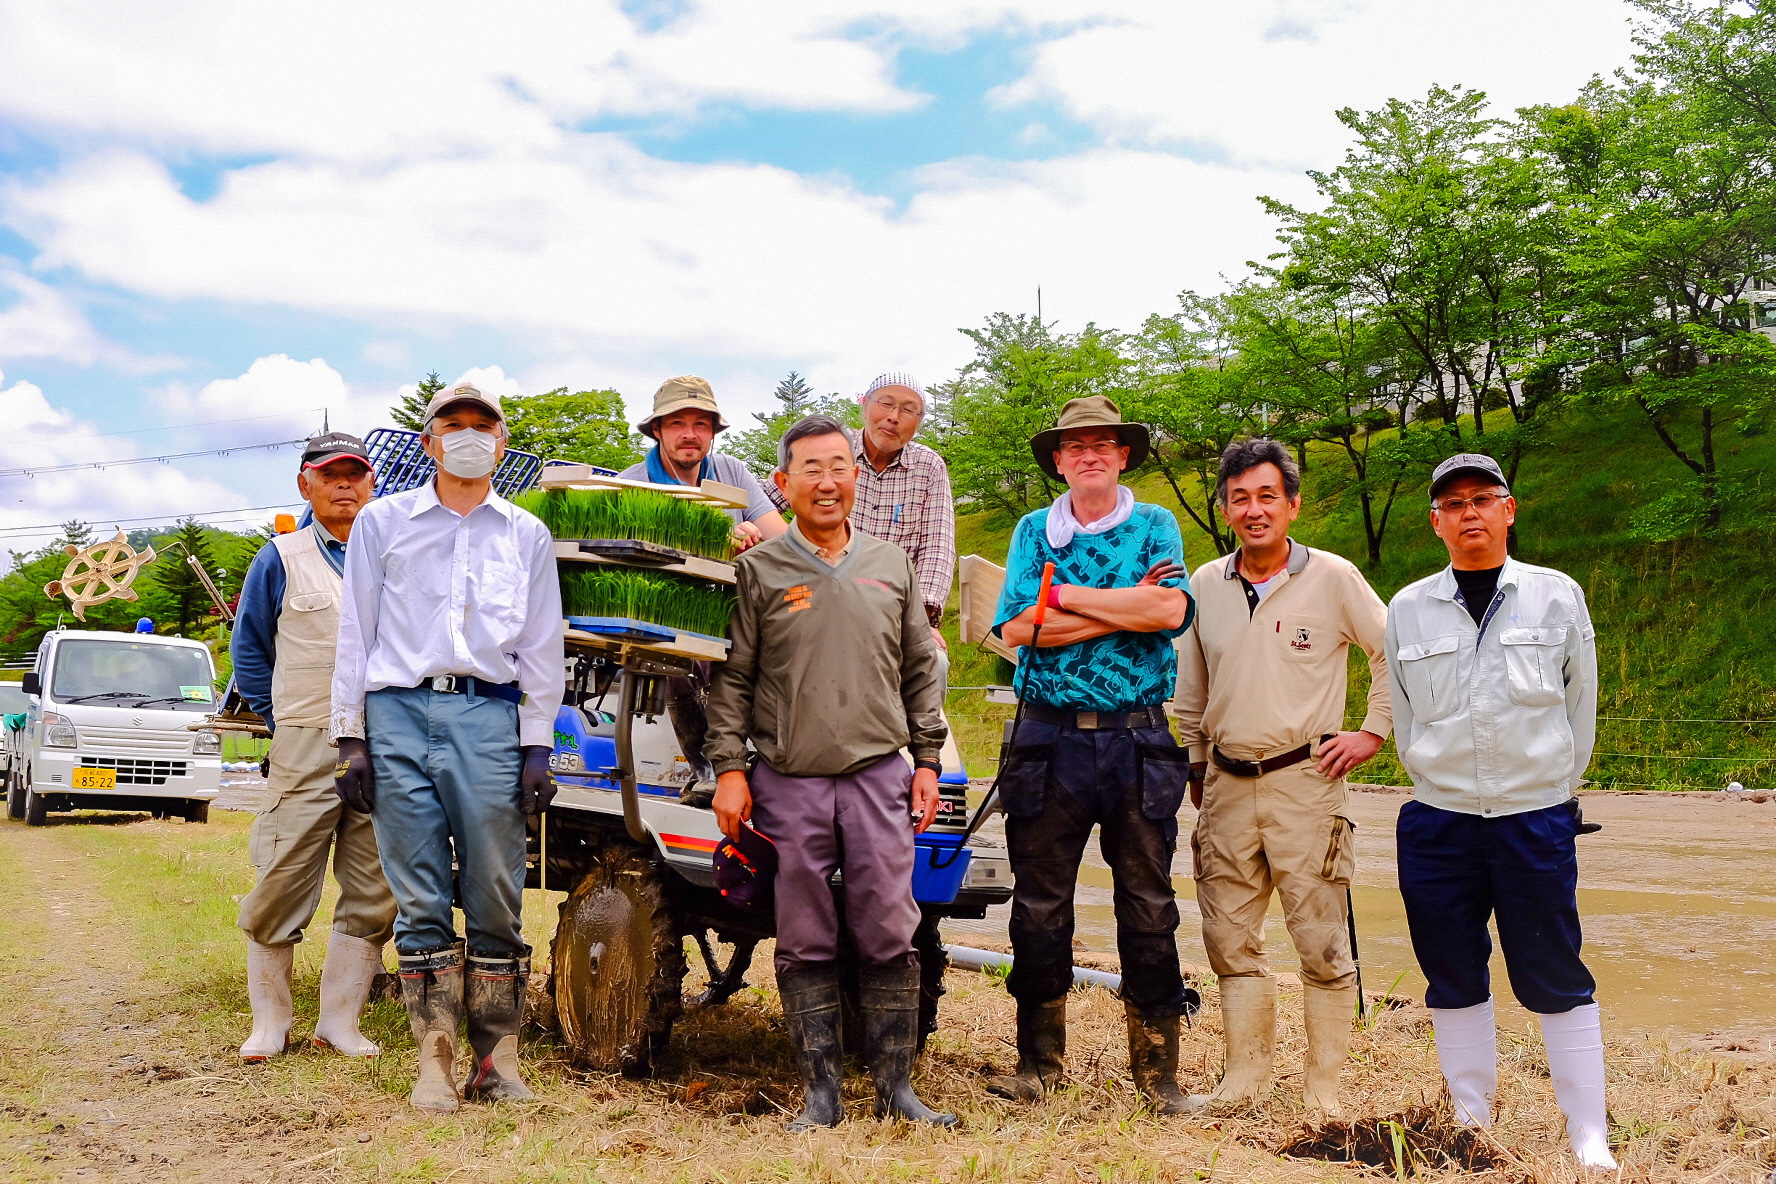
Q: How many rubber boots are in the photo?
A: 13